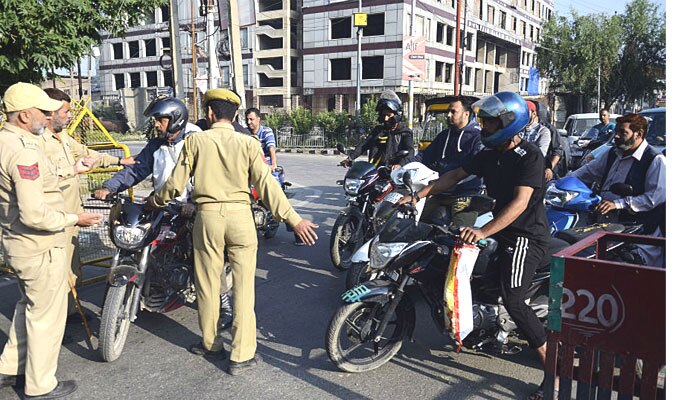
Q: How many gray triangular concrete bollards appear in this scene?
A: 0